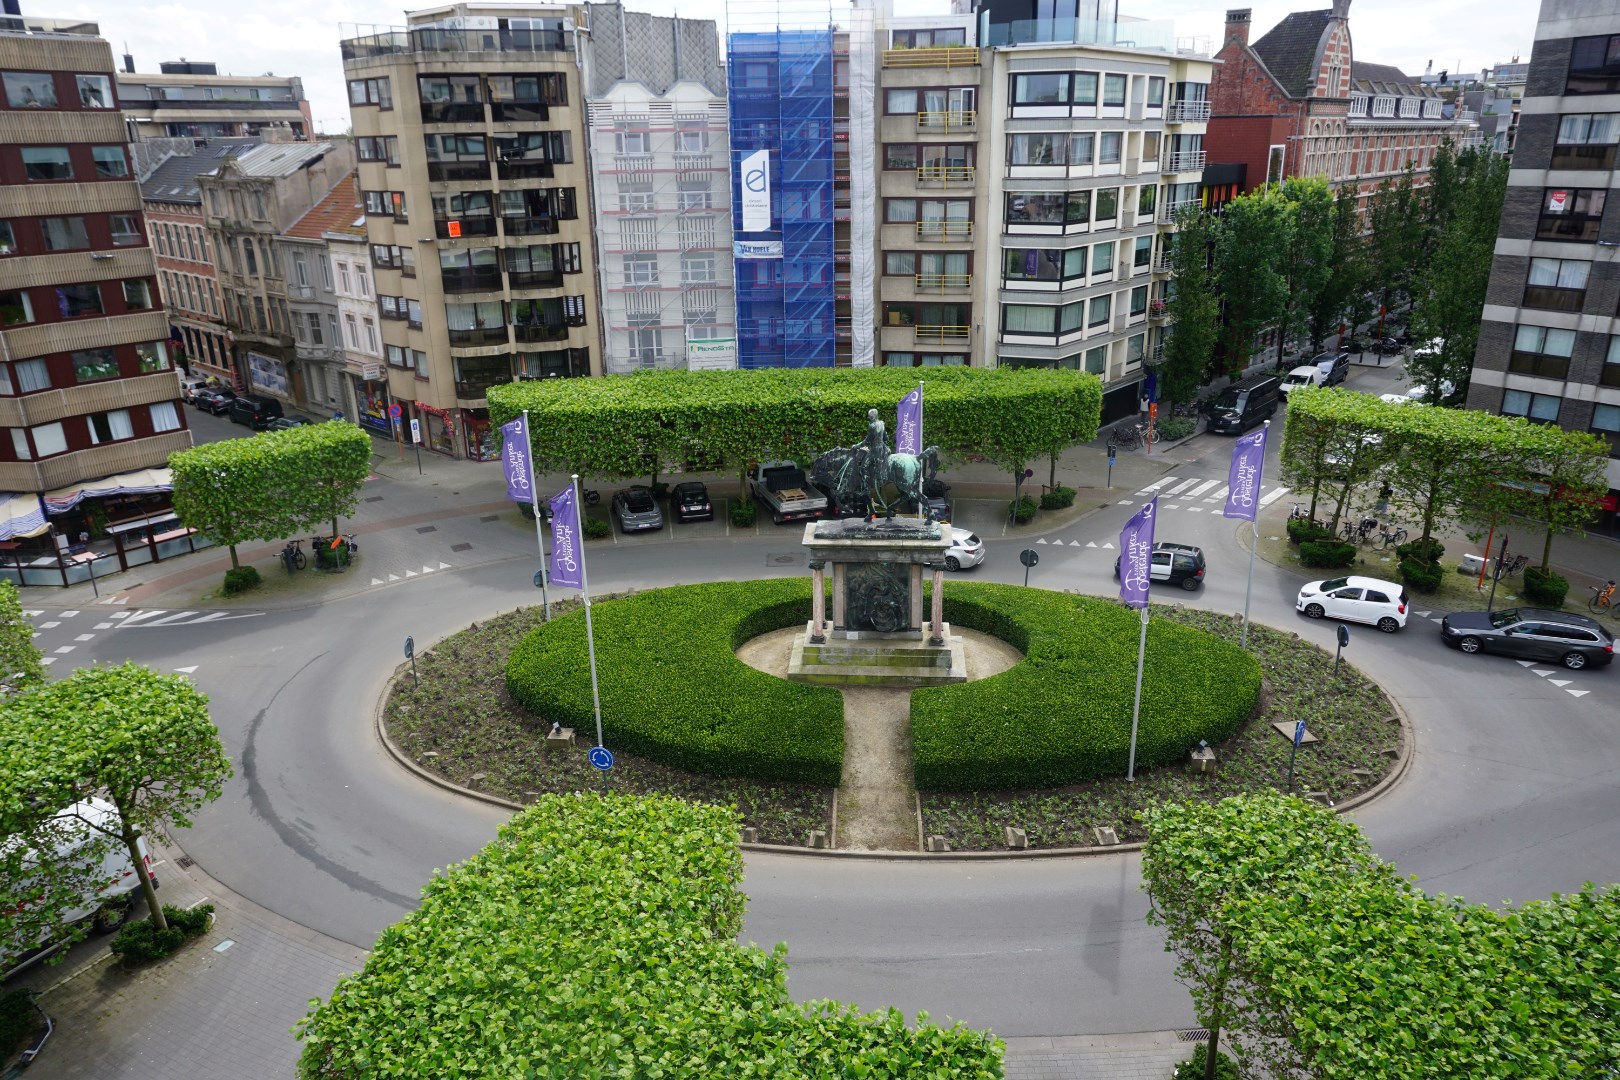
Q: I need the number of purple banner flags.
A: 5